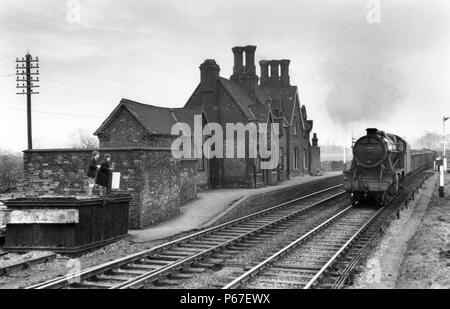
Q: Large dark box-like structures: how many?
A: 1